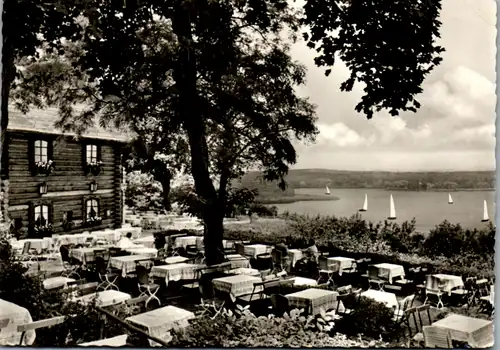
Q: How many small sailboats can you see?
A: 5